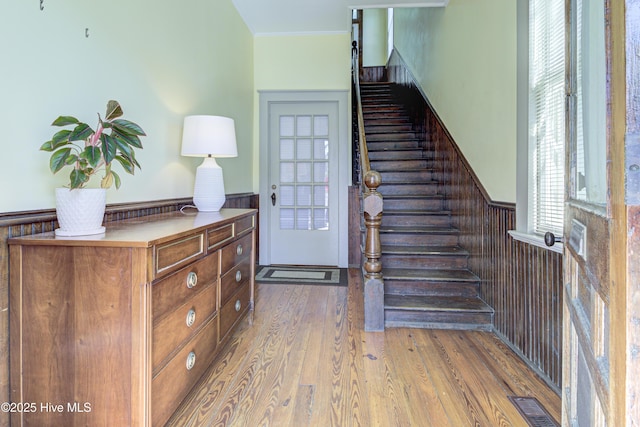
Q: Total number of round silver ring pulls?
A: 6